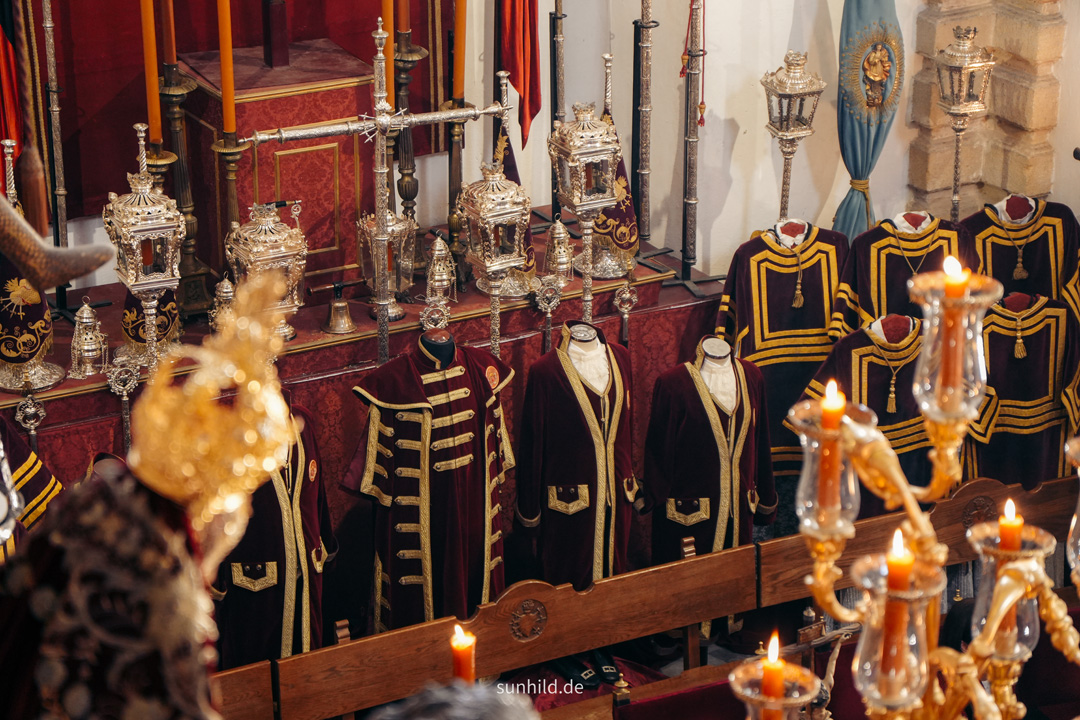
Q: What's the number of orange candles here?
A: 12